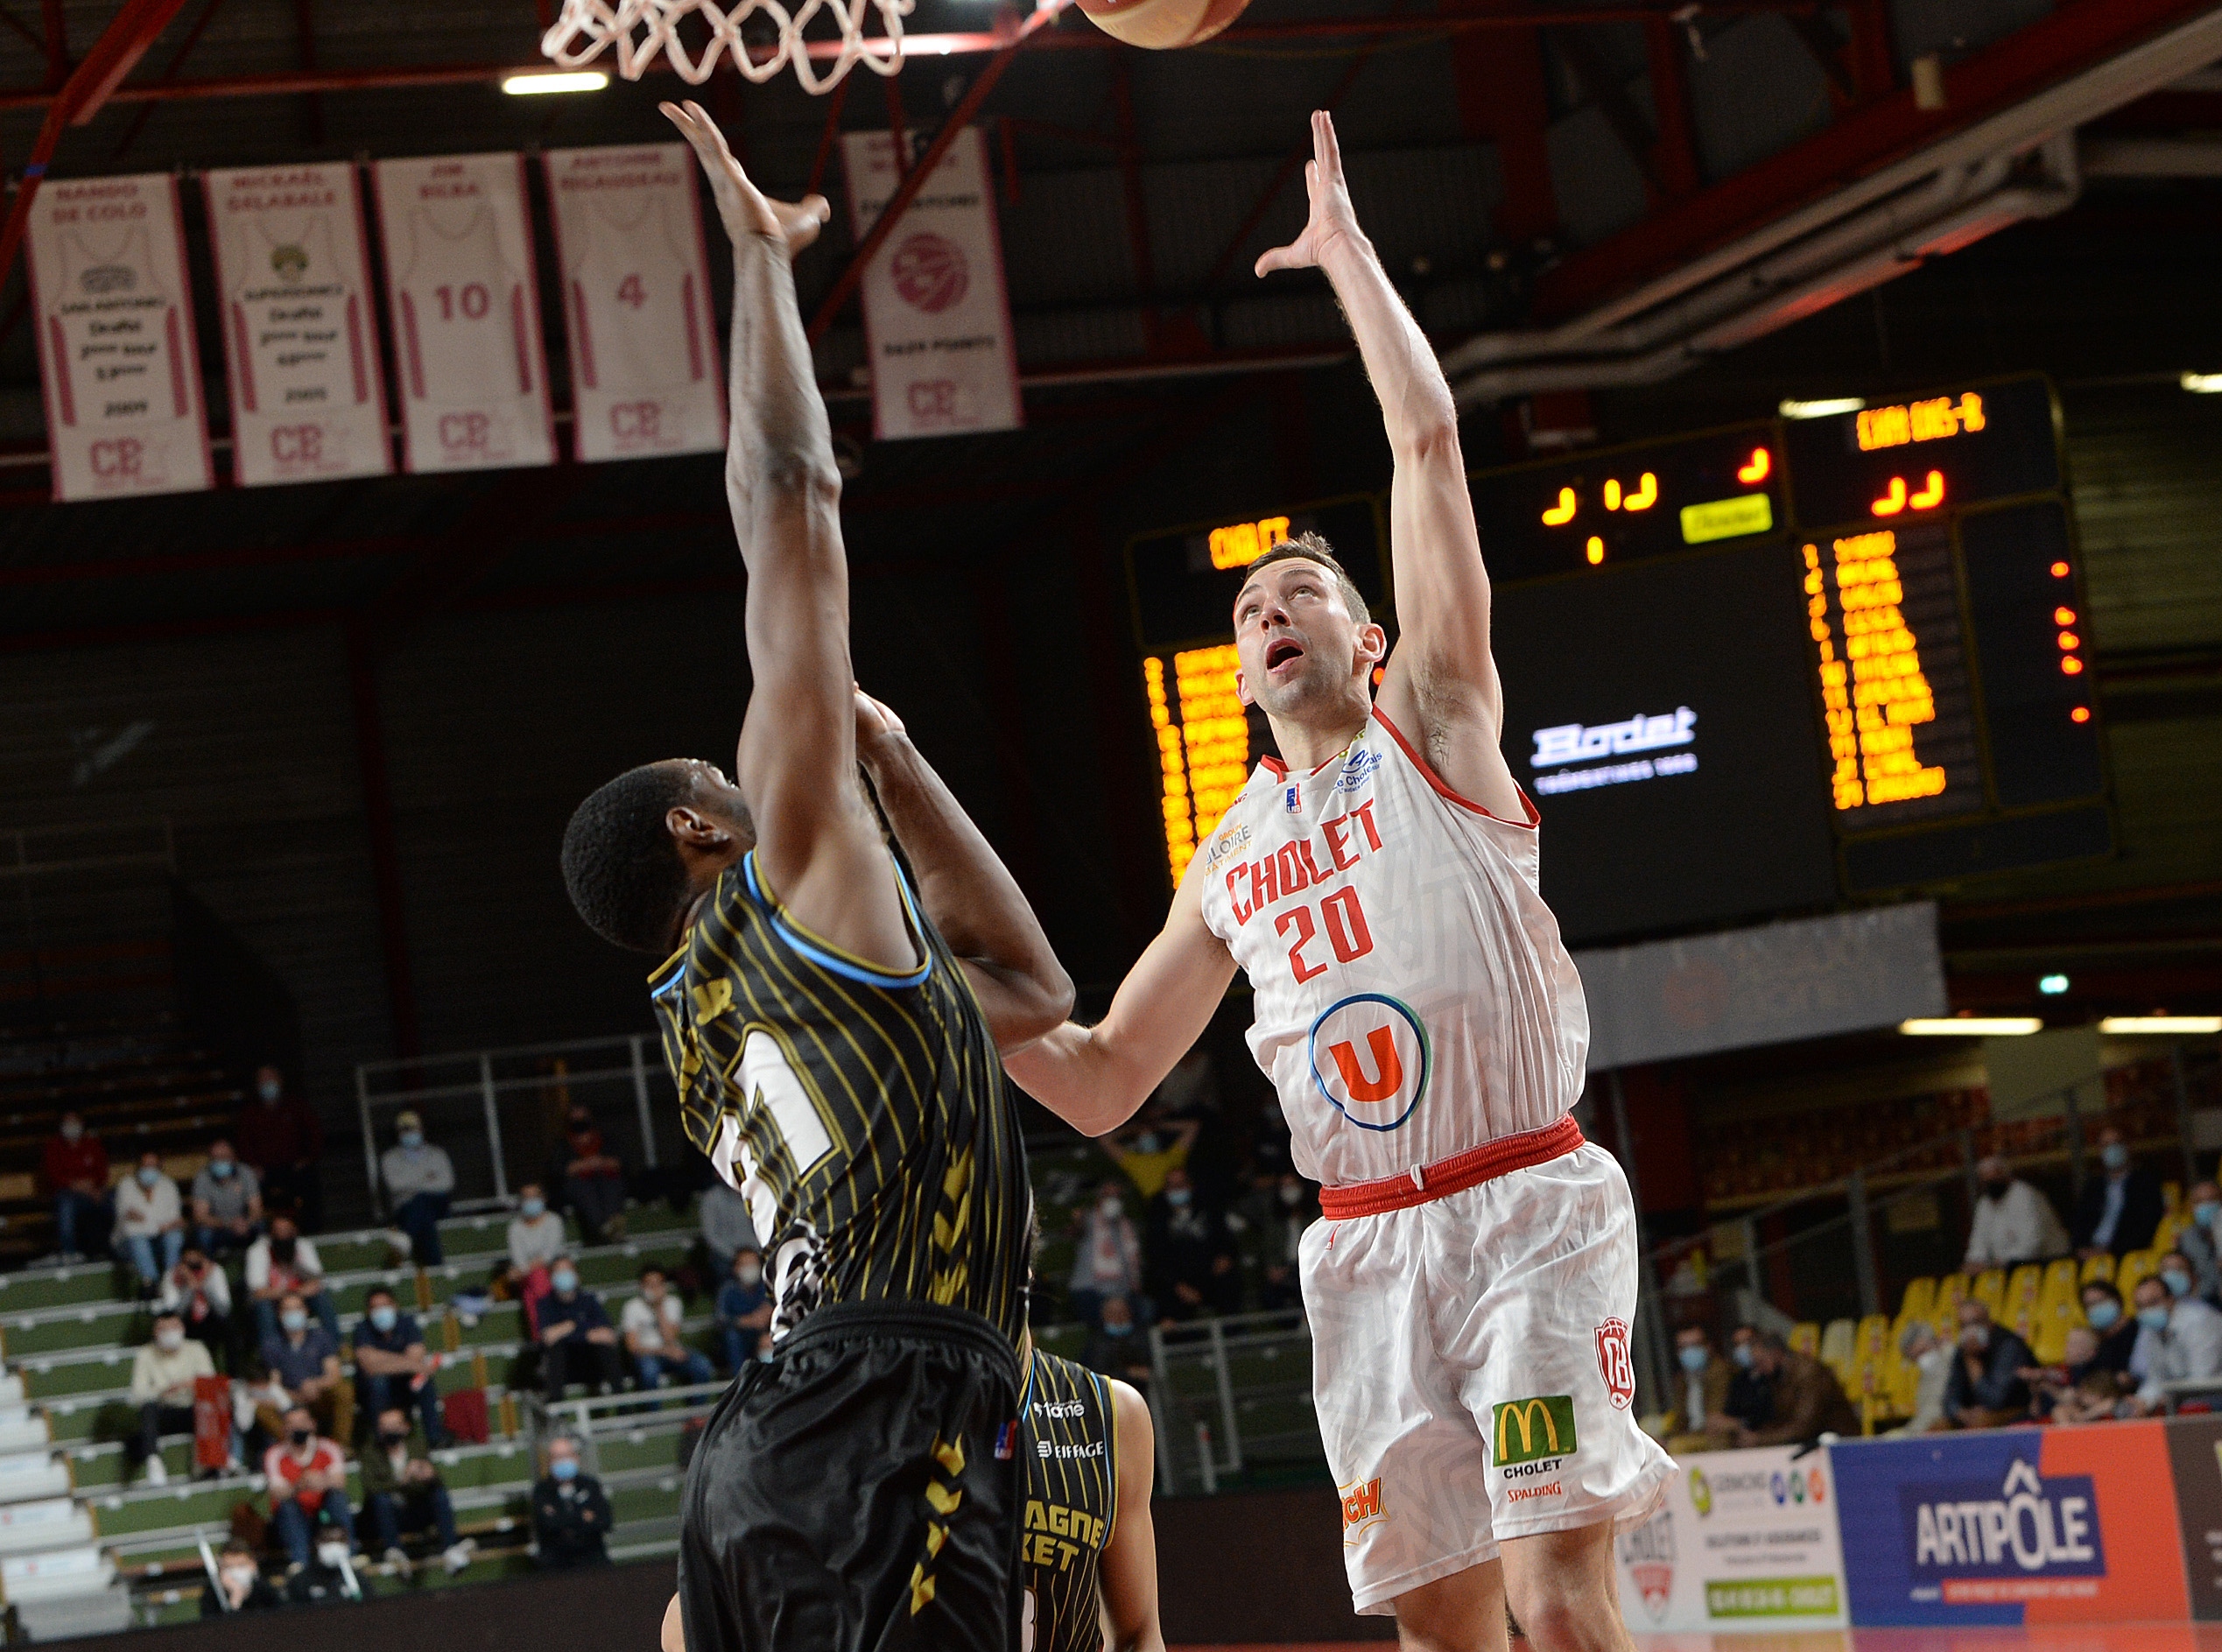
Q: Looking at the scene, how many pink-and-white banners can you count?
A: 5